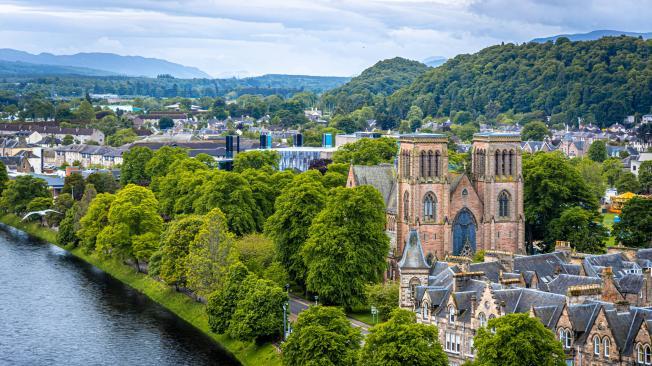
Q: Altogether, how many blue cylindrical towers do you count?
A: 4